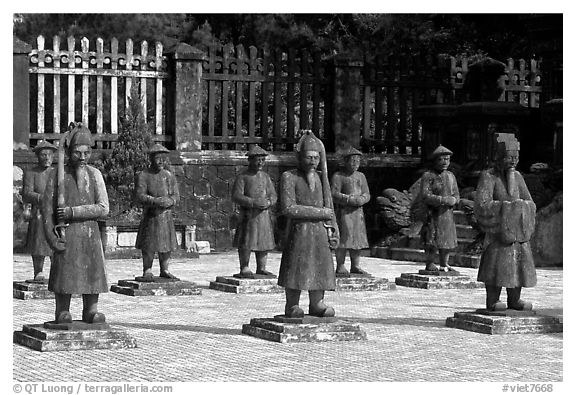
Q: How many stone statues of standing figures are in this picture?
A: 8